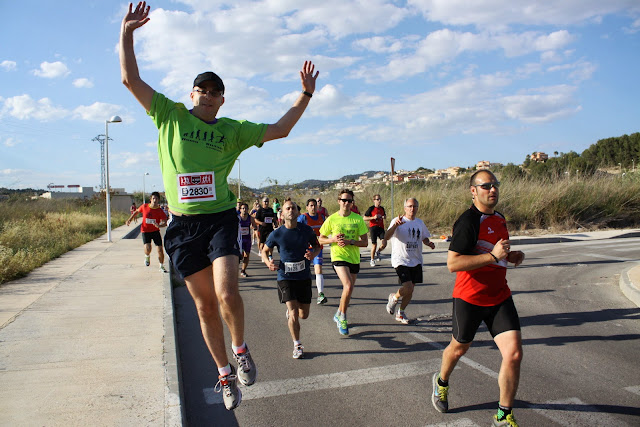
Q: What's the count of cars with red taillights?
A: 0